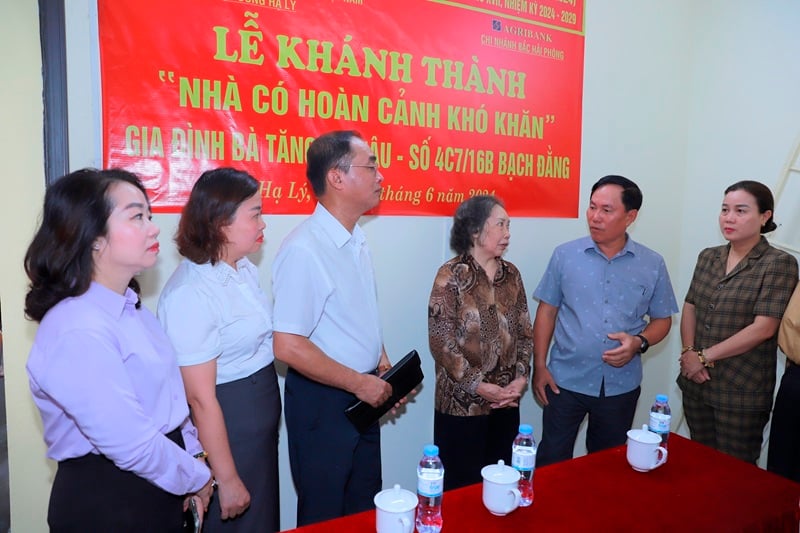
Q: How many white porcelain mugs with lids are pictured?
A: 3